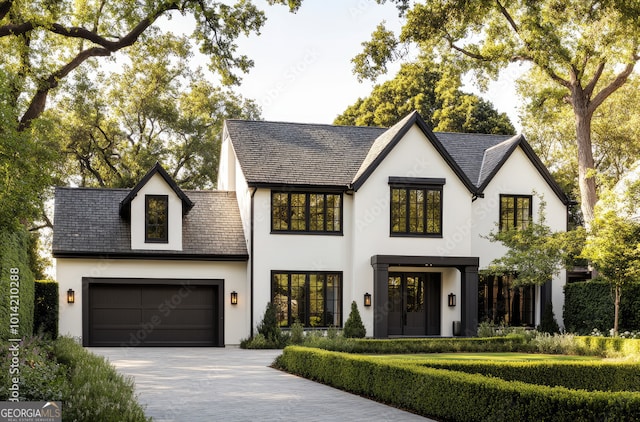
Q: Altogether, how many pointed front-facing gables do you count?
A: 3